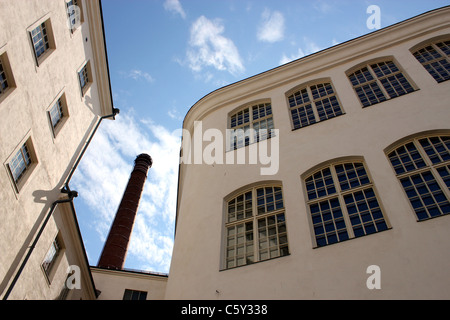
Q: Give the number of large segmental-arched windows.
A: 7